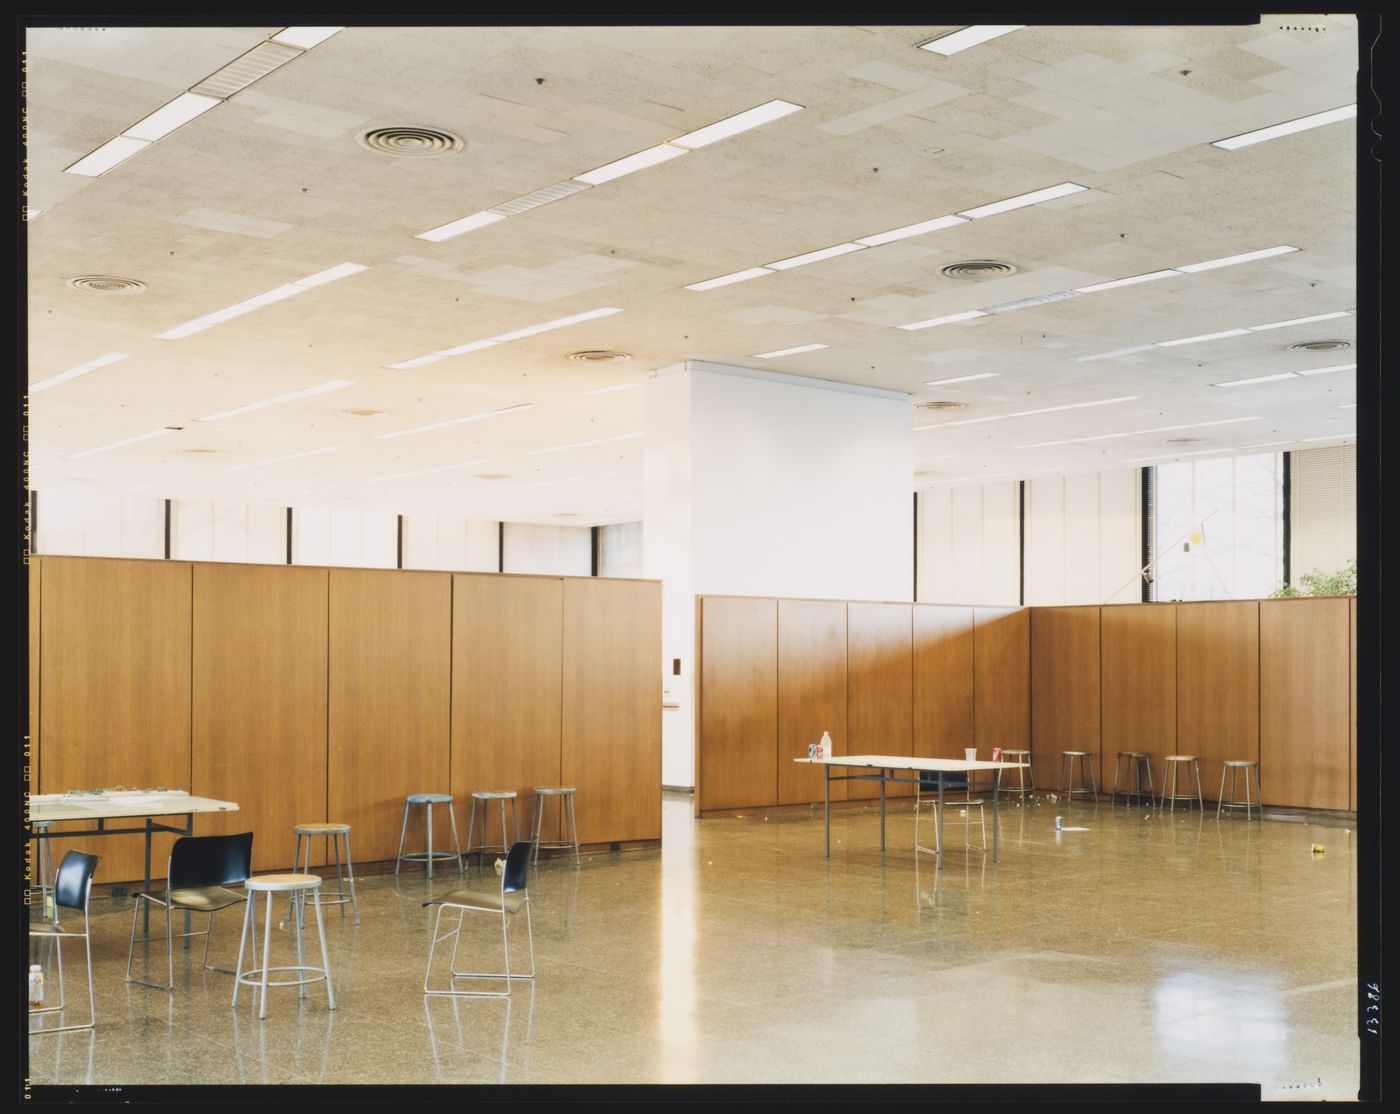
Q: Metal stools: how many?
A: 11